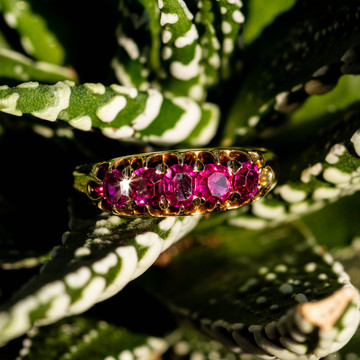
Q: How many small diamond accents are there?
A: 8